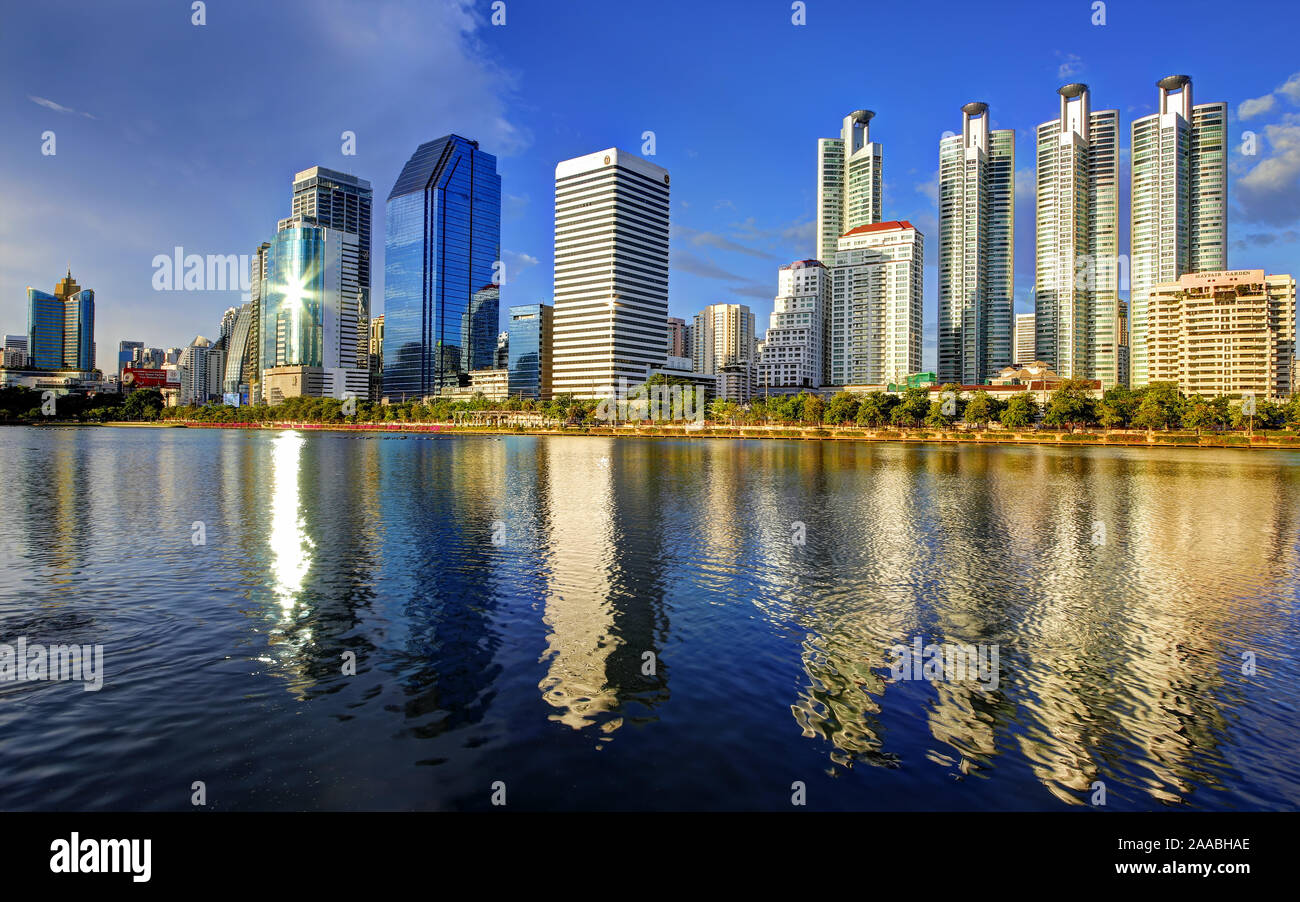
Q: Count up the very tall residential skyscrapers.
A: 4